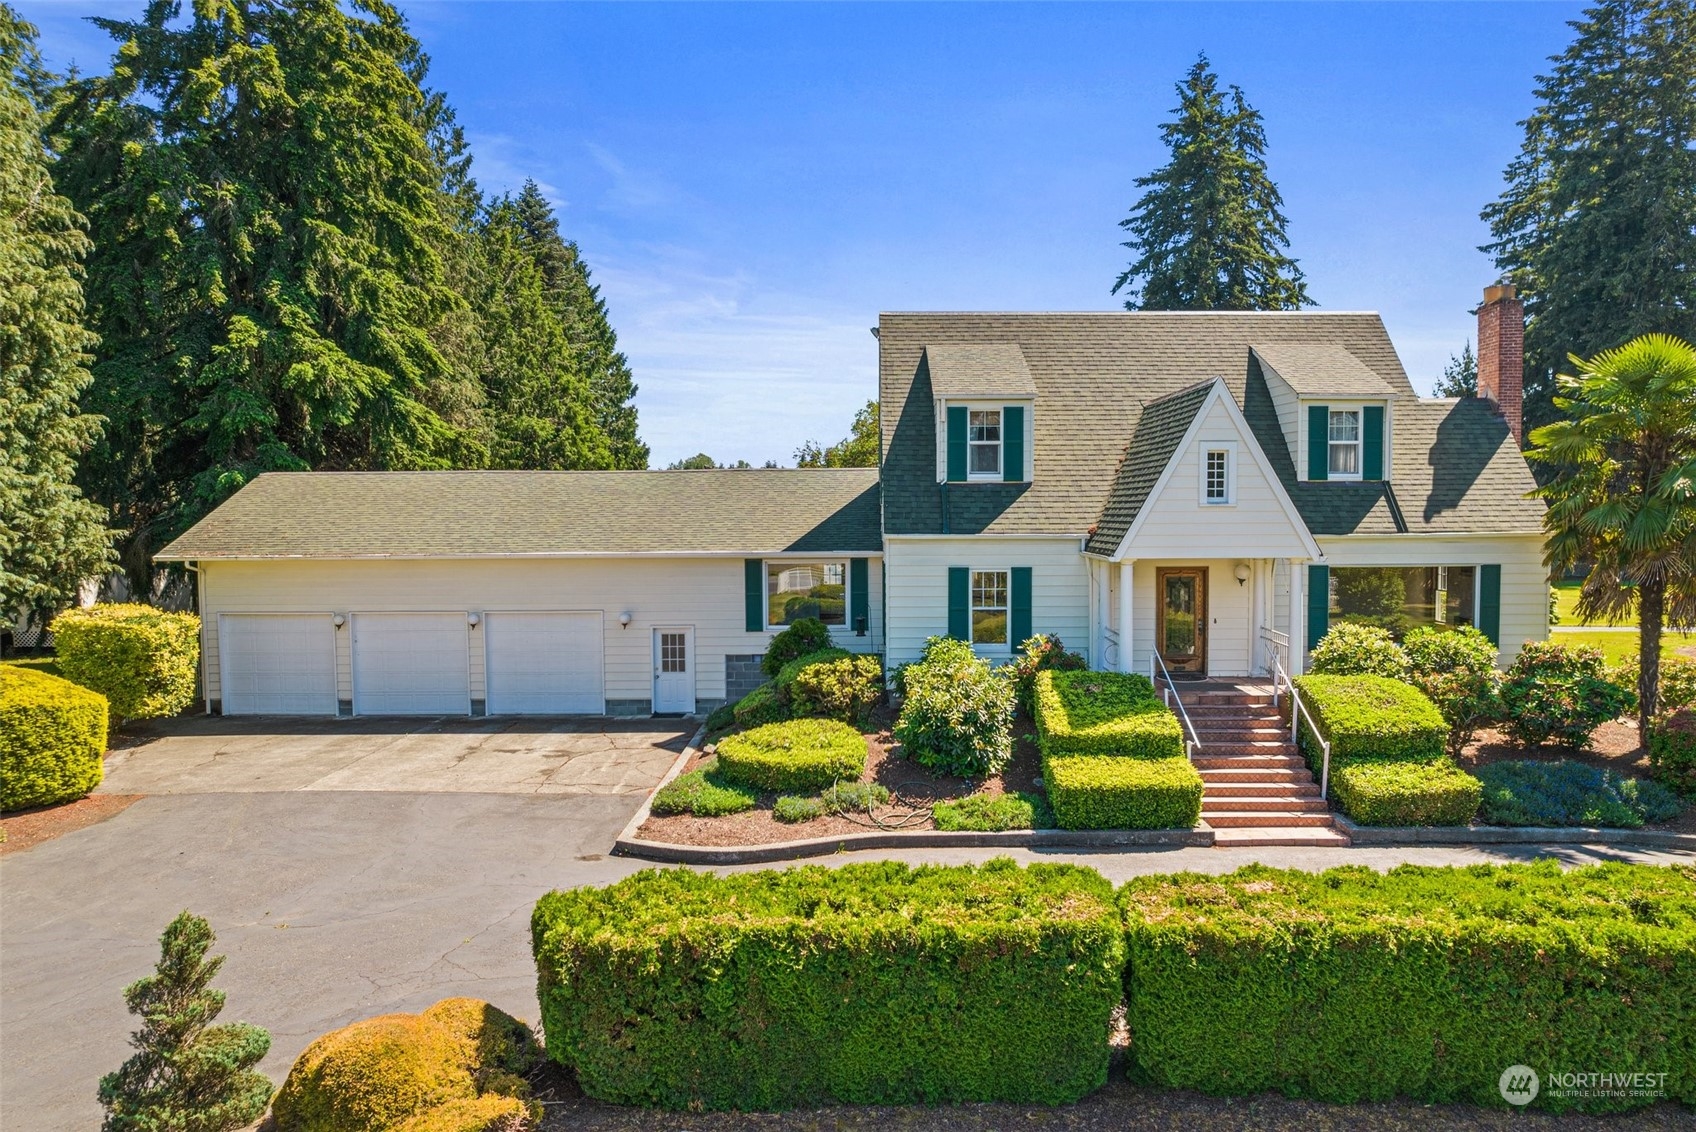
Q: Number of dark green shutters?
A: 10